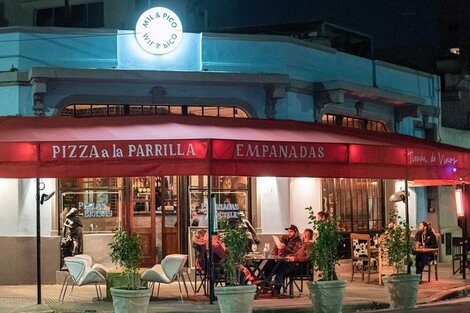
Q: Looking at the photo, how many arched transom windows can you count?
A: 2